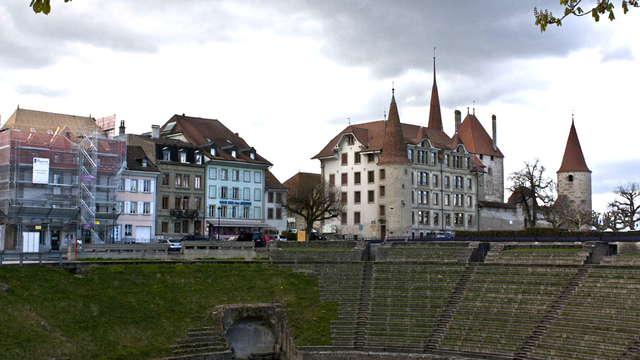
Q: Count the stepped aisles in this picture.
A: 3